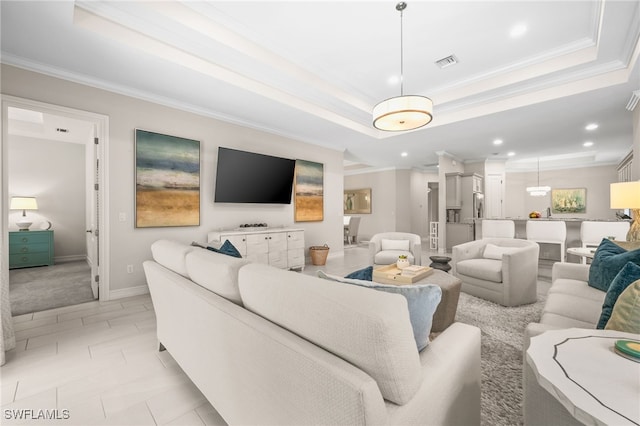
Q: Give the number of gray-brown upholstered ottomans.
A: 1